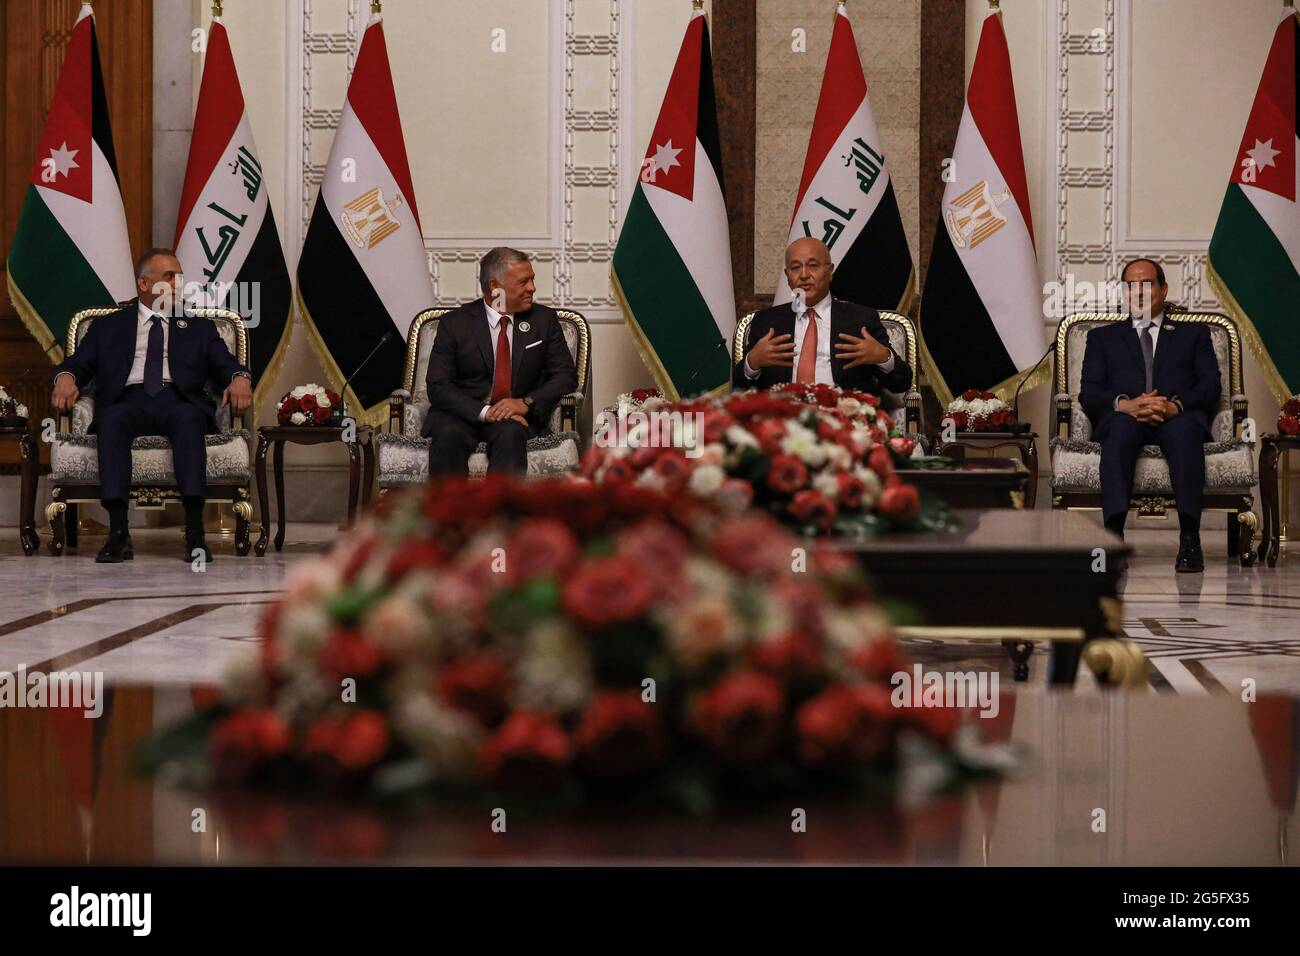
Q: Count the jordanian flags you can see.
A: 3